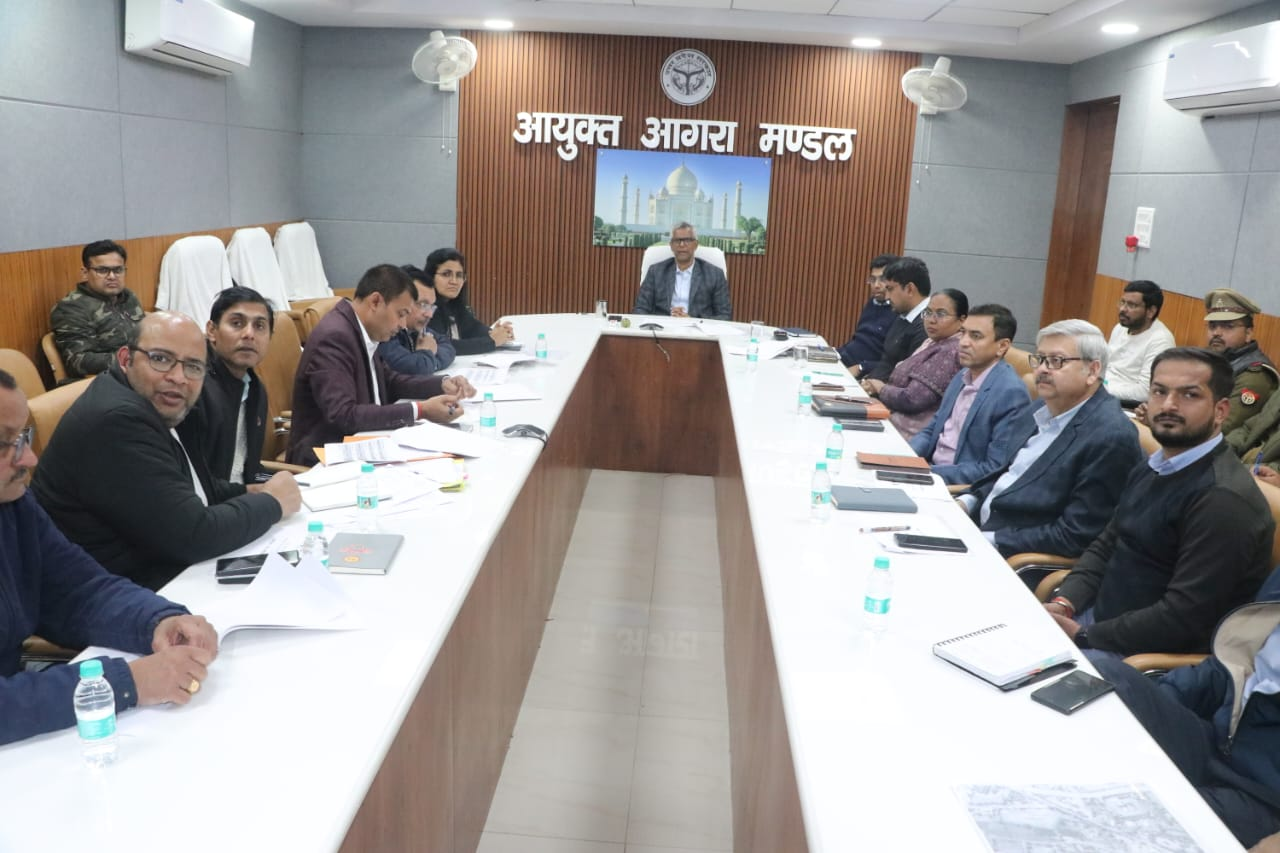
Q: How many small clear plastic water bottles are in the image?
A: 10